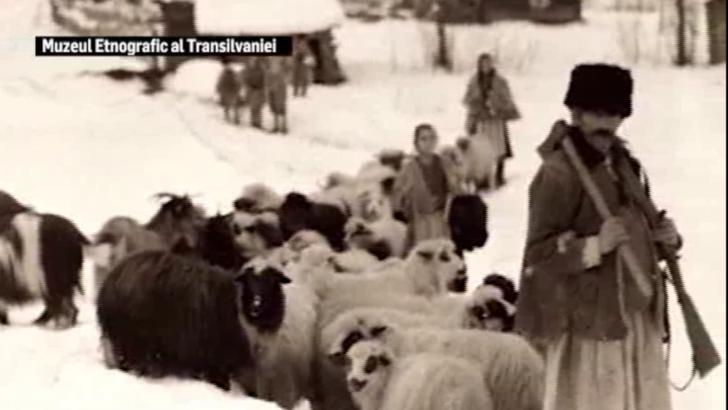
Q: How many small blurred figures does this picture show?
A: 4